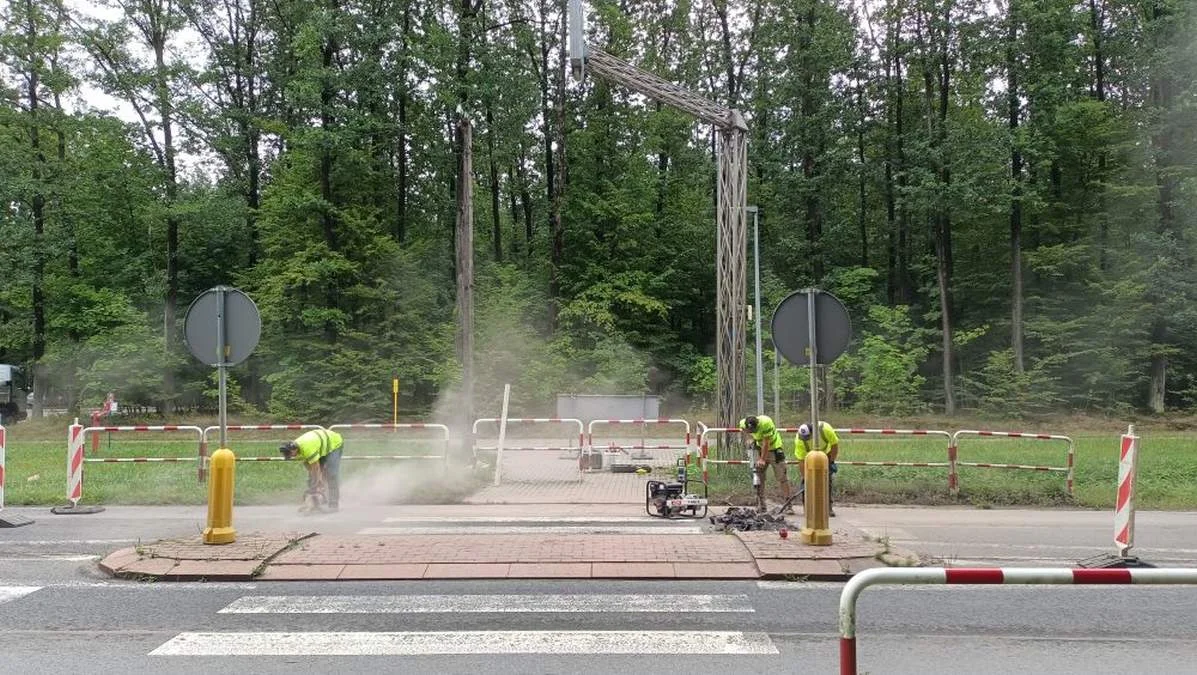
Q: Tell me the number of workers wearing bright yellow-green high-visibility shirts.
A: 3